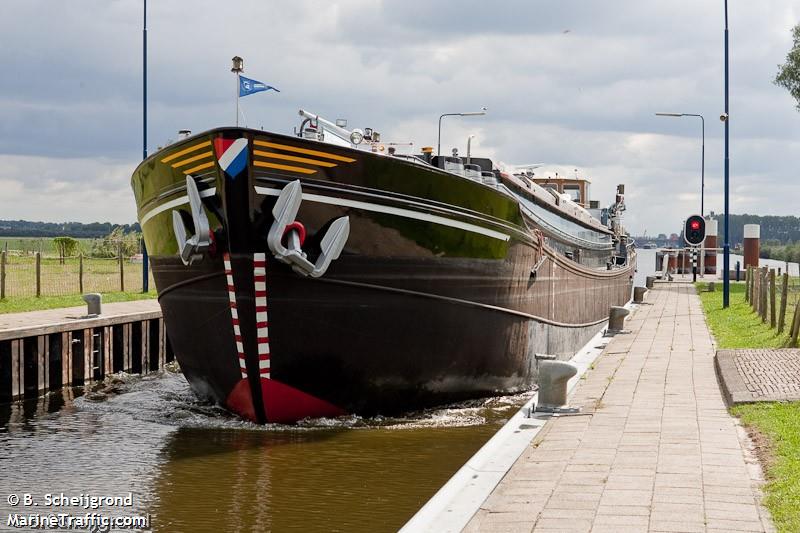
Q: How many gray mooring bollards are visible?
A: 5